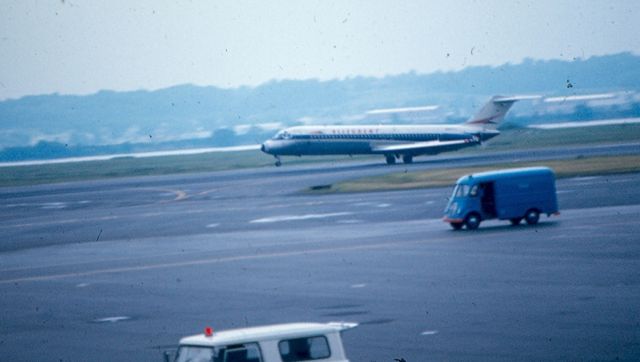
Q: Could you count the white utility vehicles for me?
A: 1